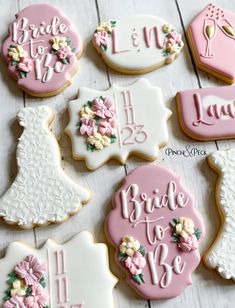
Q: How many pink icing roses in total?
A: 12